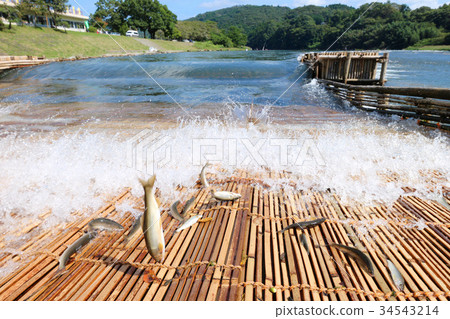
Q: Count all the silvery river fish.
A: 13